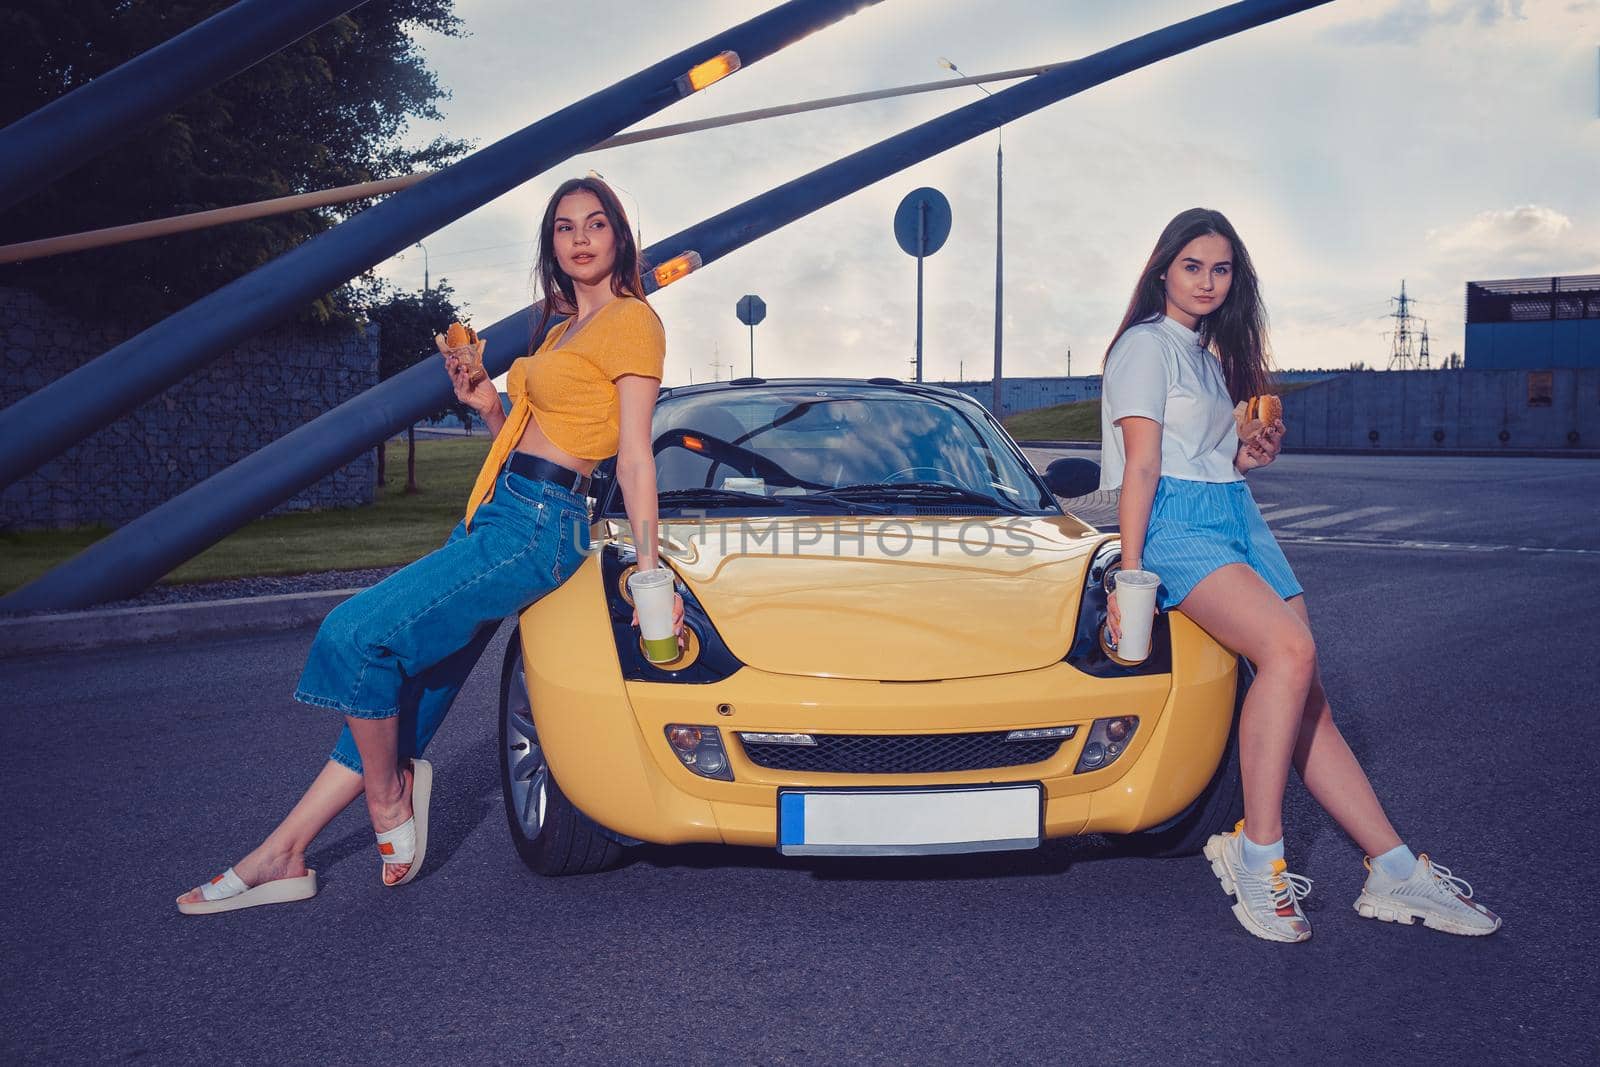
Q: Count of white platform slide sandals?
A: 2